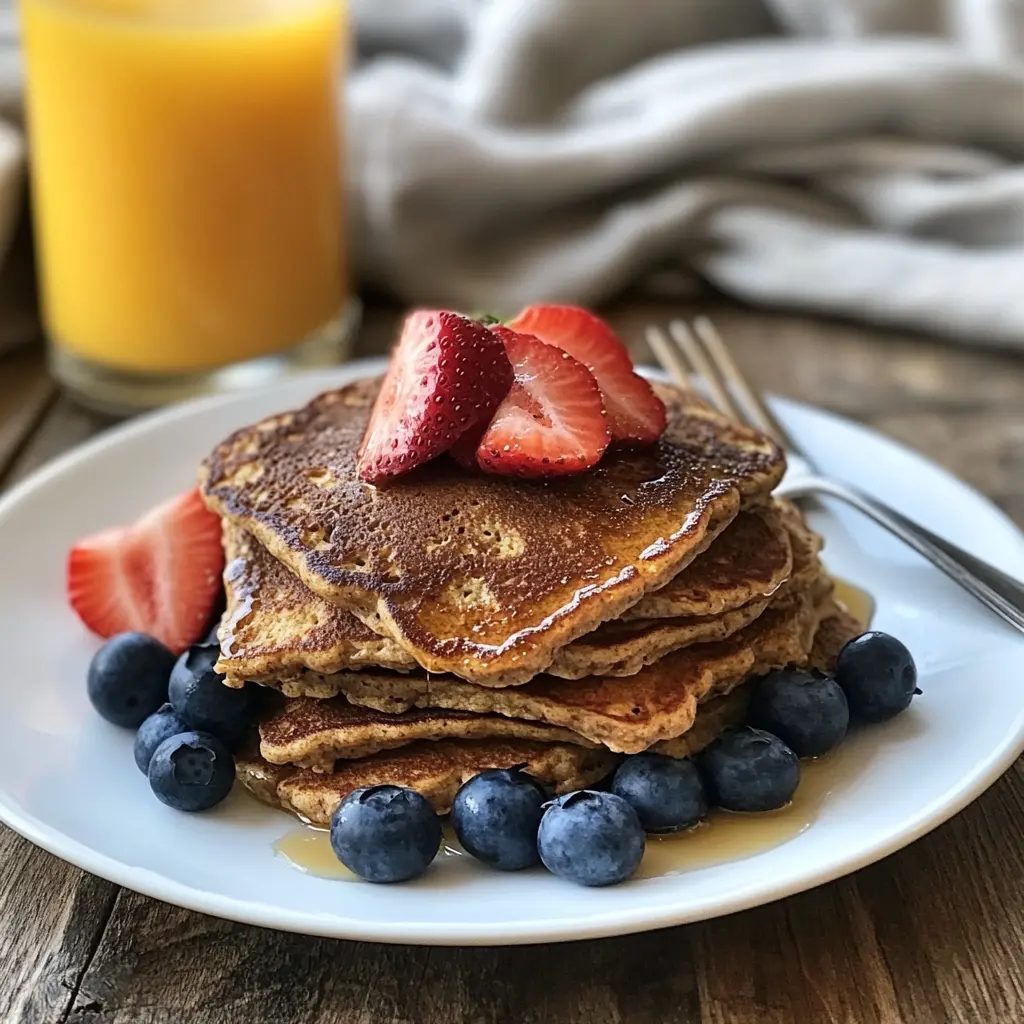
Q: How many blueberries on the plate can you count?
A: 11